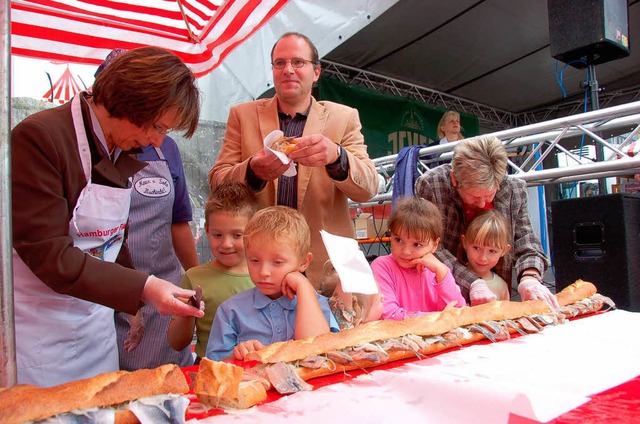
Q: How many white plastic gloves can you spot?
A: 2